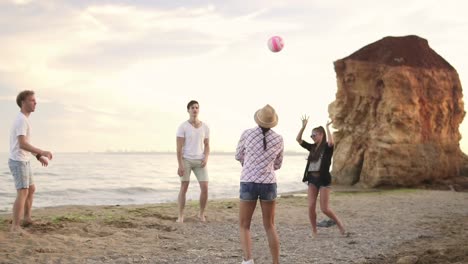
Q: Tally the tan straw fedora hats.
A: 1